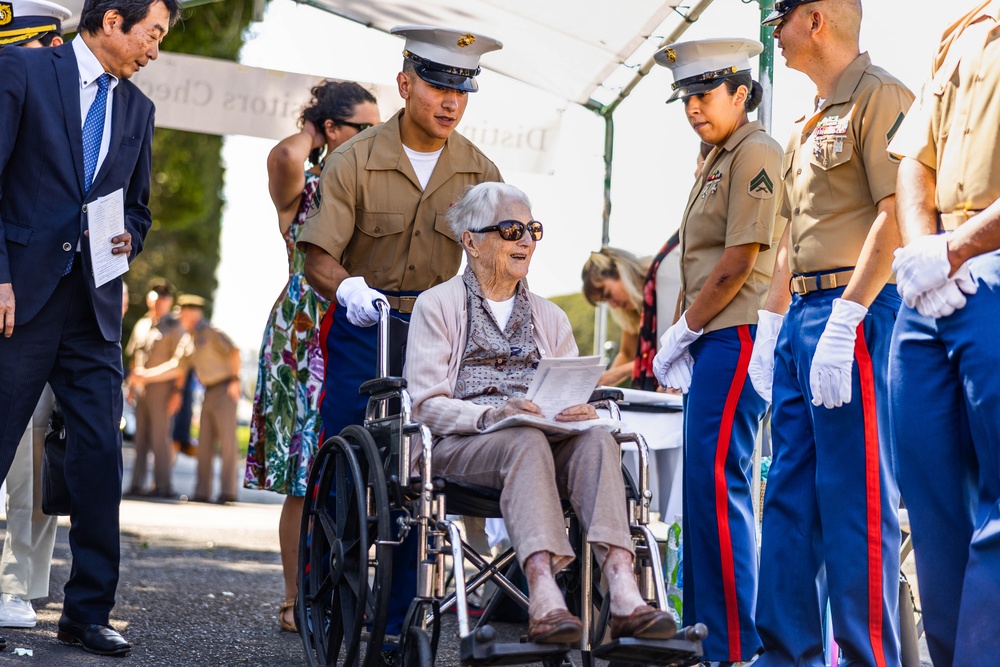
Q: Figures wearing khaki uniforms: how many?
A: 6